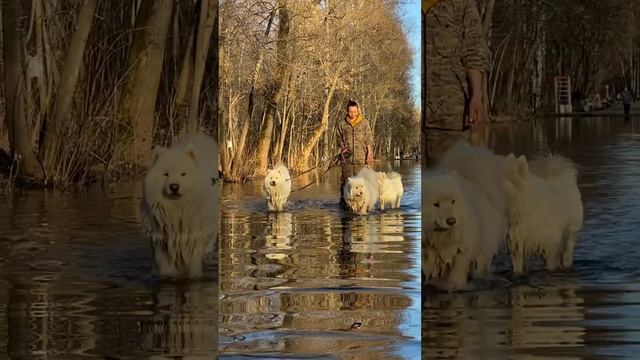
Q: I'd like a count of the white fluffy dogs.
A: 3